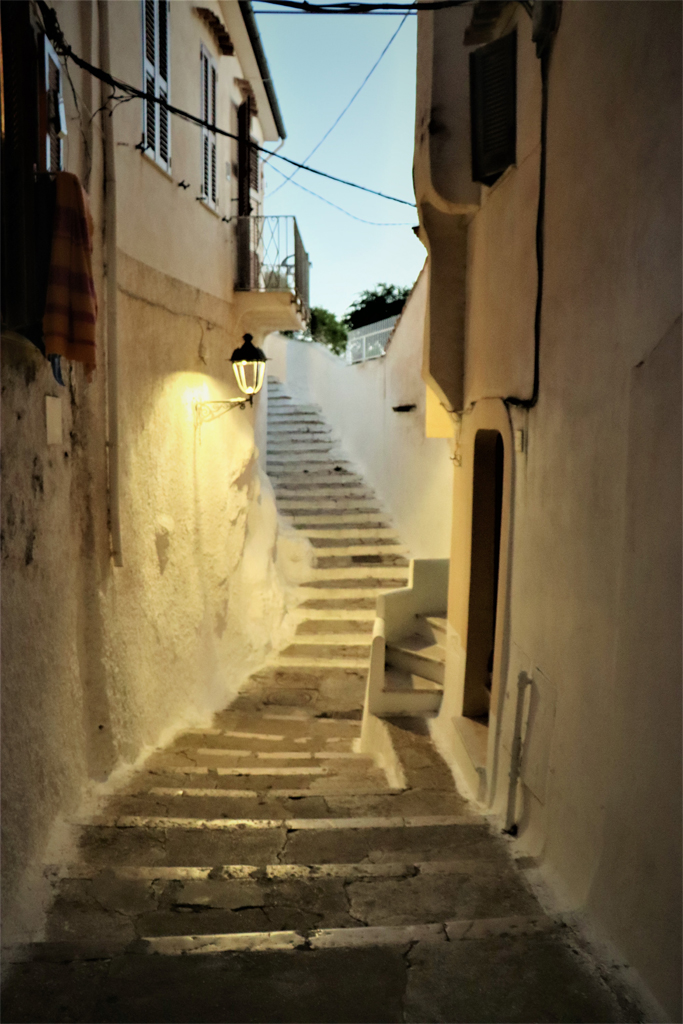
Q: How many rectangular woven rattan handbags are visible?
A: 0